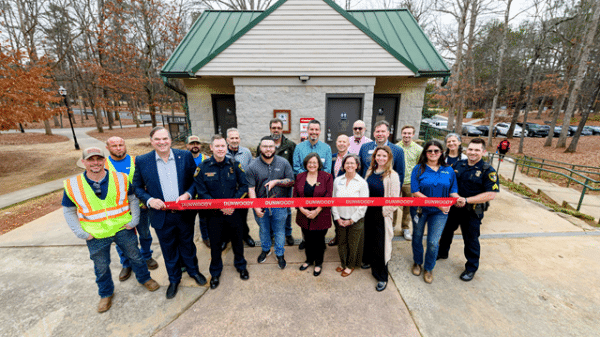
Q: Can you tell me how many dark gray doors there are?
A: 3